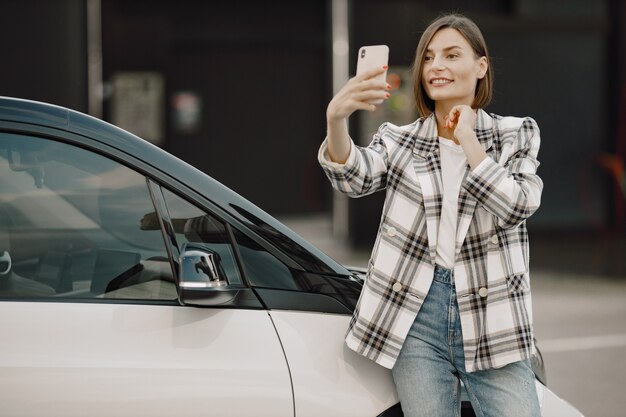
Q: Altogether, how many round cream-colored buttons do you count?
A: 4